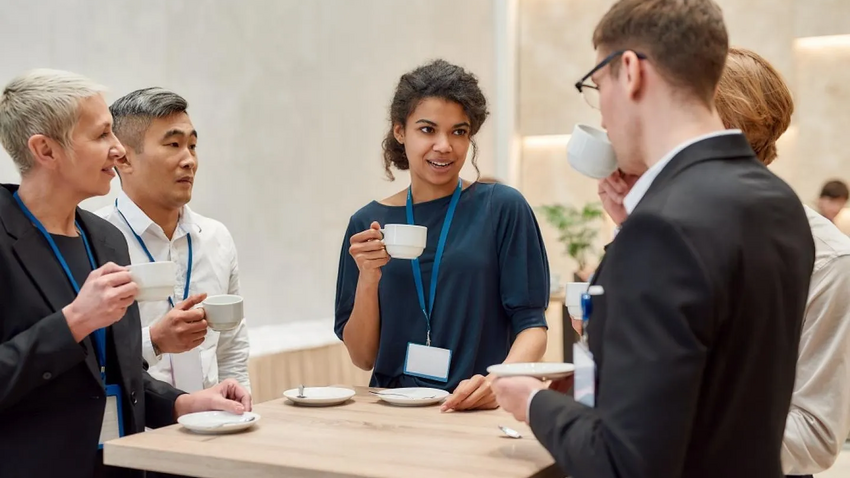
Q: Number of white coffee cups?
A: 5